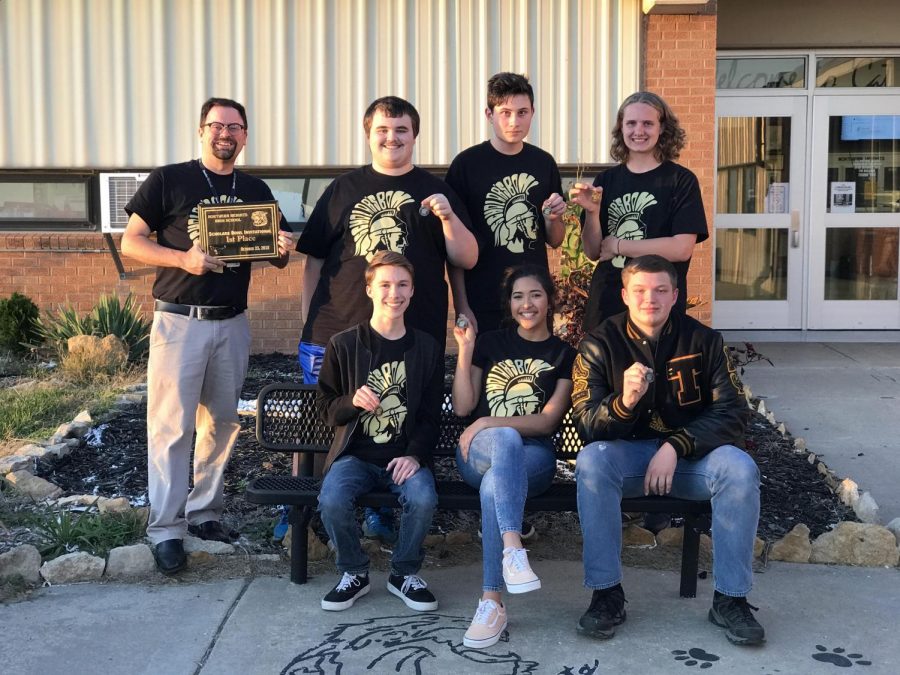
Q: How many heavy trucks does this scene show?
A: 0